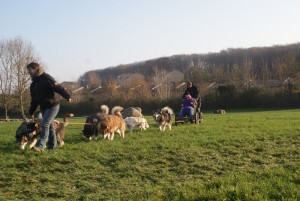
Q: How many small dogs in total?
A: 0